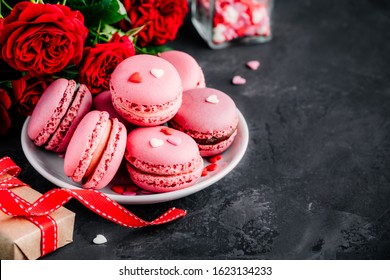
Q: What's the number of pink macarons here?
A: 7